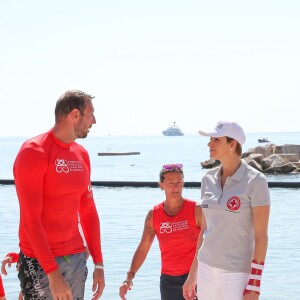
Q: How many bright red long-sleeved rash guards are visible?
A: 1